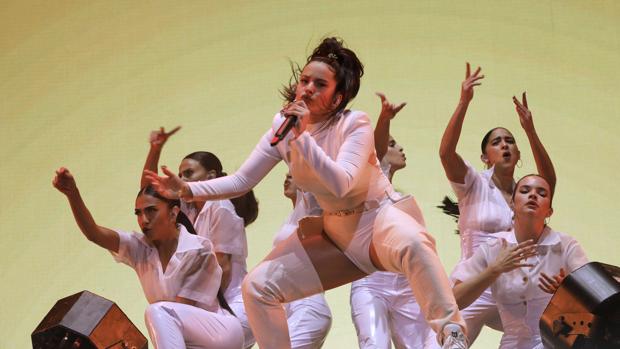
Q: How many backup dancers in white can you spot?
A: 6